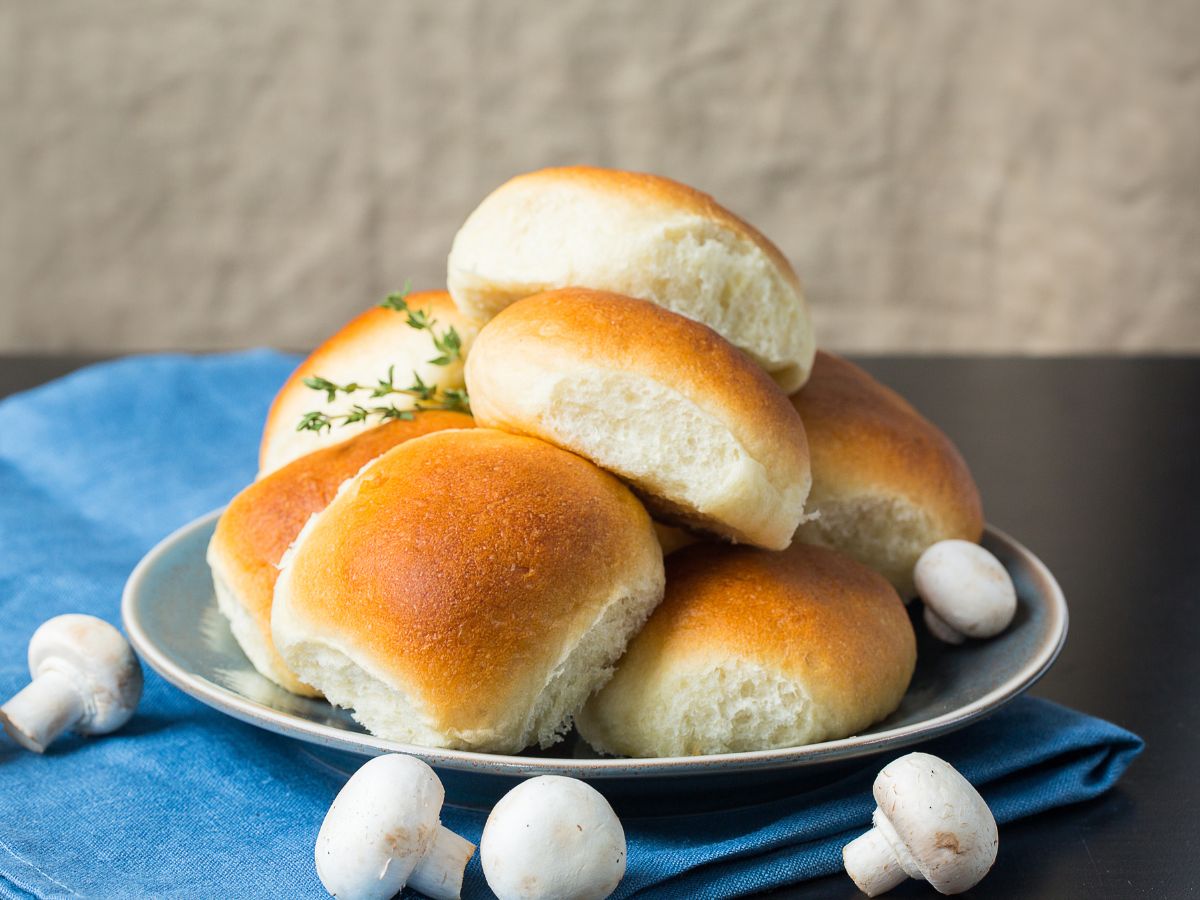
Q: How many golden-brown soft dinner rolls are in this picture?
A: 7